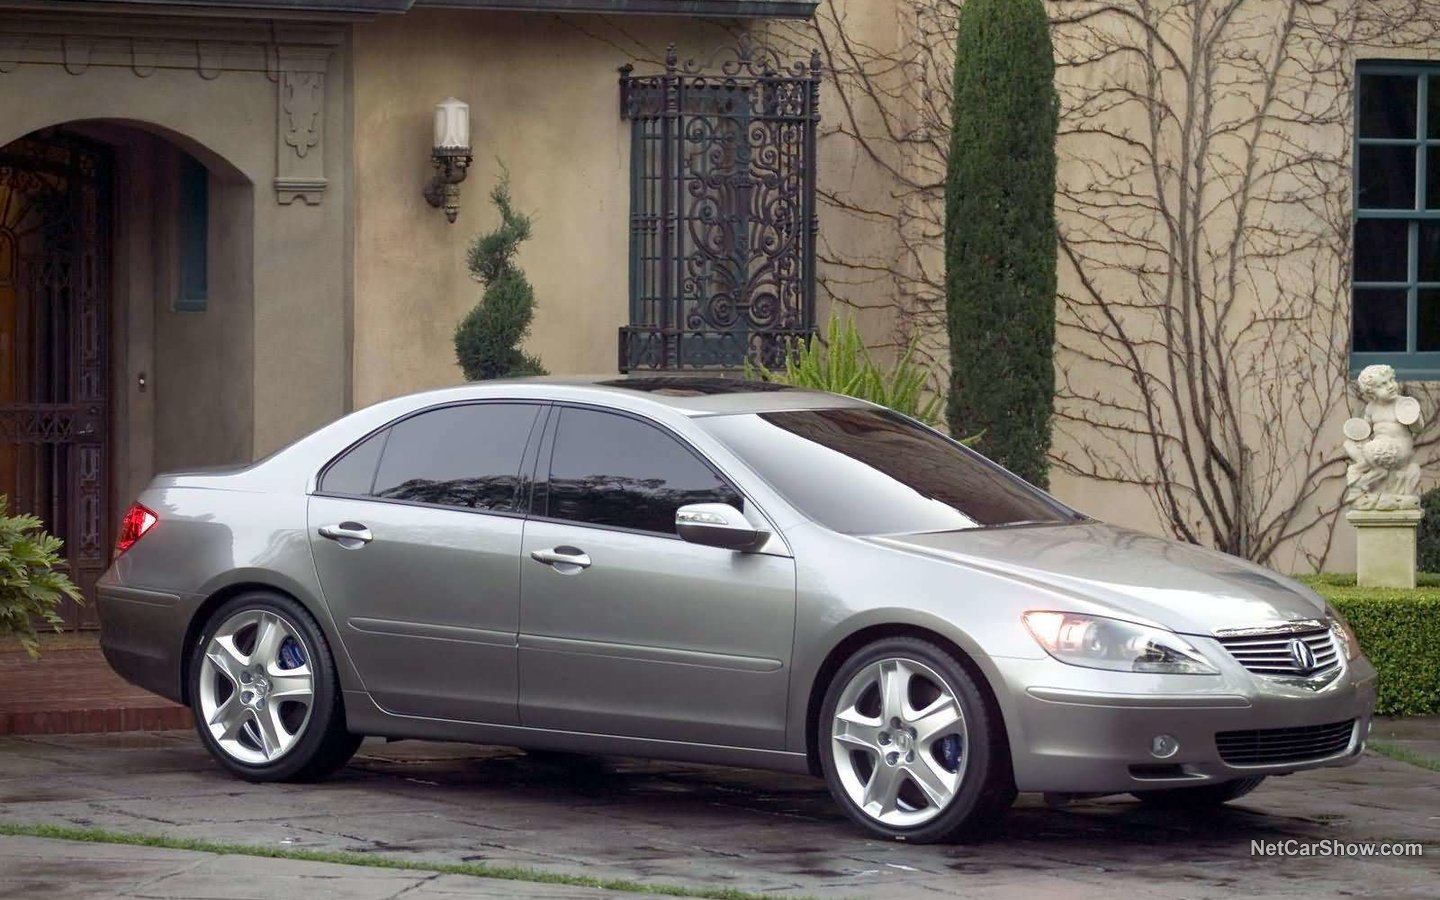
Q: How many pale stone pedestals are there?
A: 1